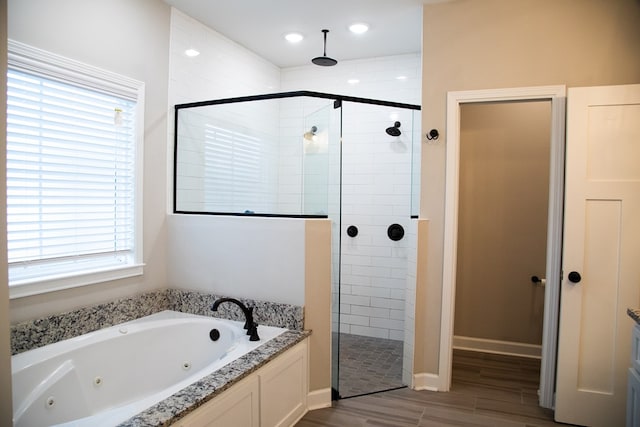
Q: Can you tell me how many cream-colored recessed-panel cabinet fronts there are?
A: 2